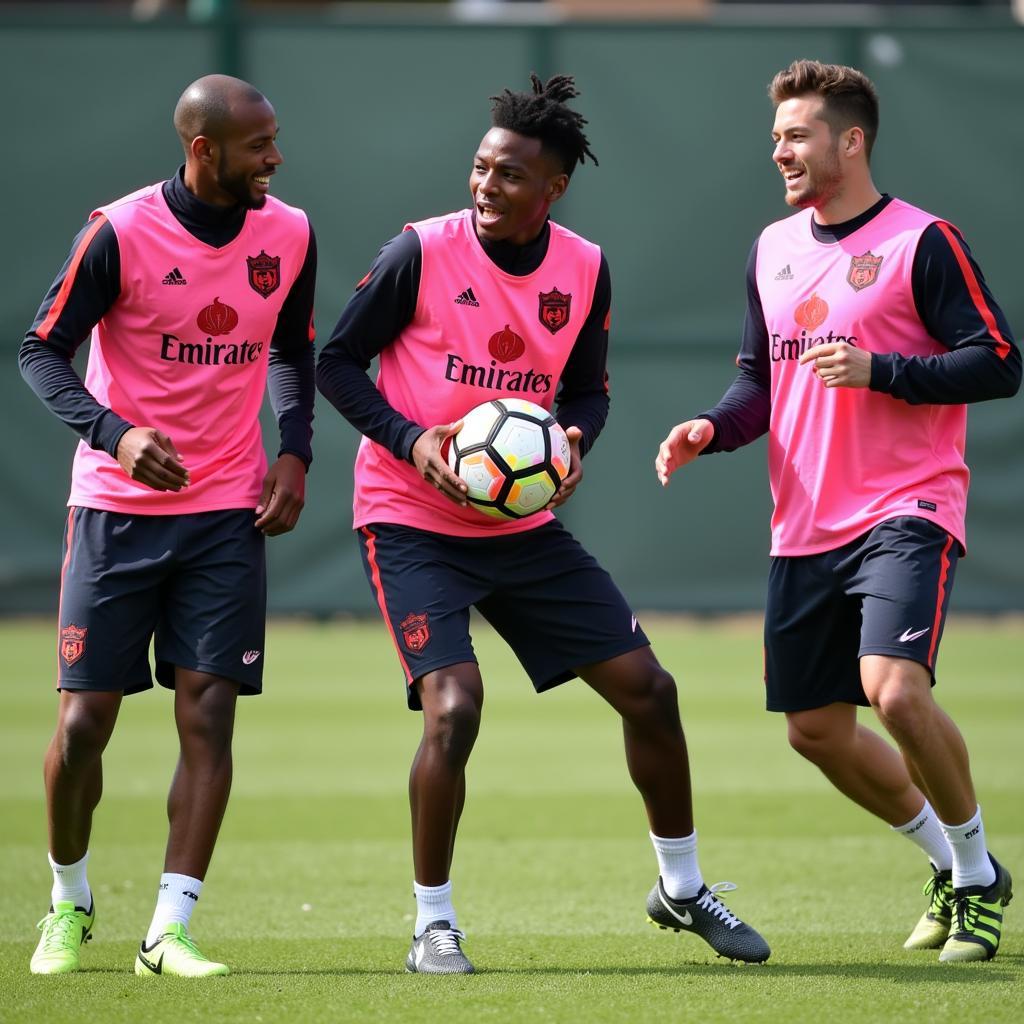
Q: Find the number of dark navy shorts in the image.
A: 3